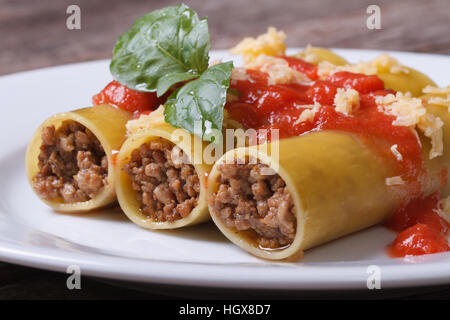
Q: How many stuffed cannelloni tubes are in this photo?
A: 3